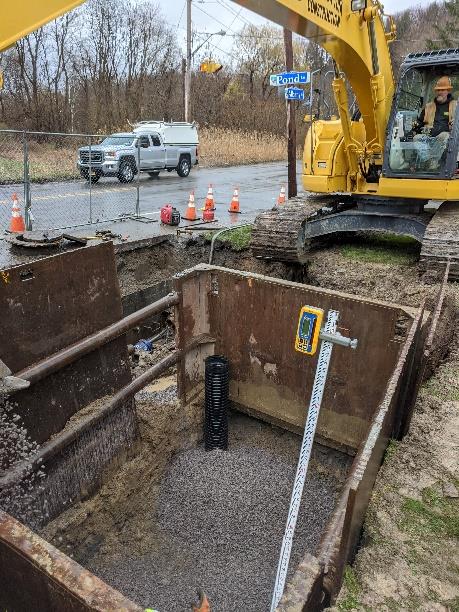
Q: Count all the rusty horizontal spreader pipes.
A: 2